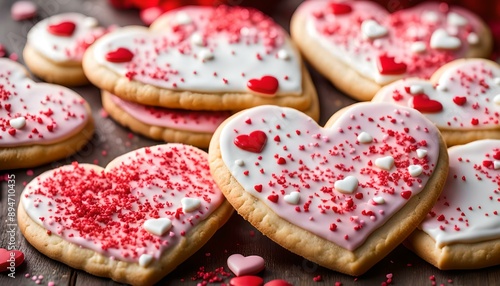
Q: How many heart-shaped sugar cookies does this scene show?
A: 9